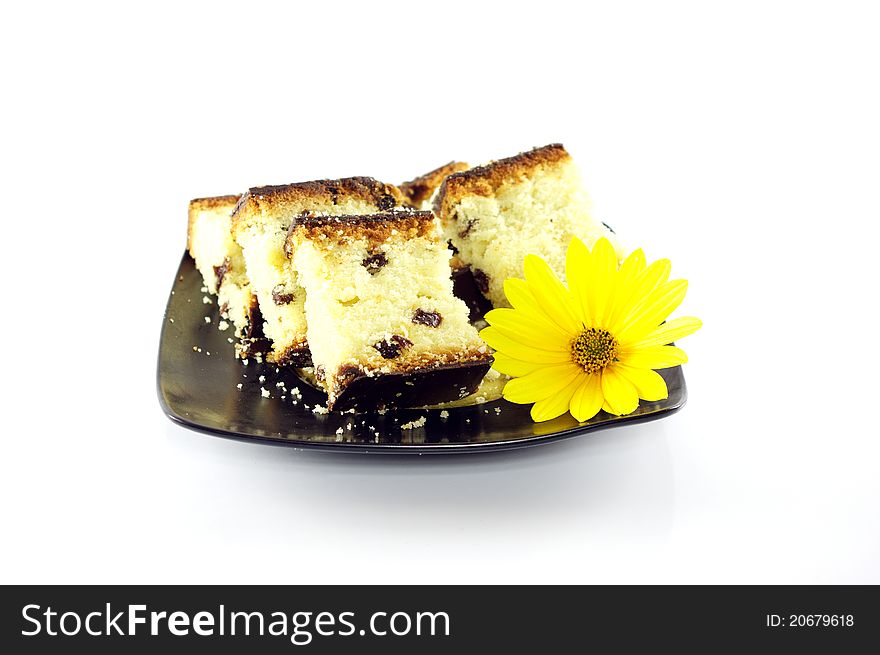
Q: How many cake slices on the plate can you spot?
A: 5